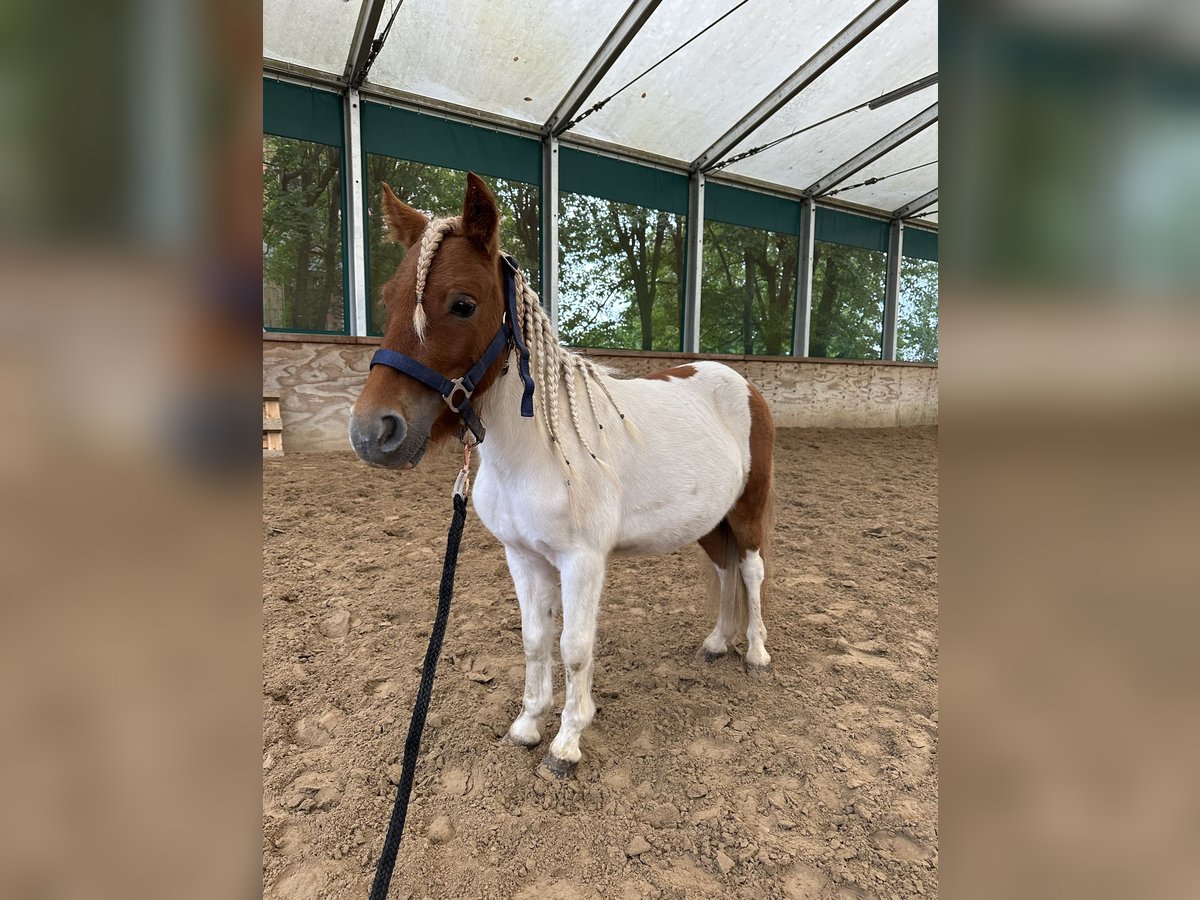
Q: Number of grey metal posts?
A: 5